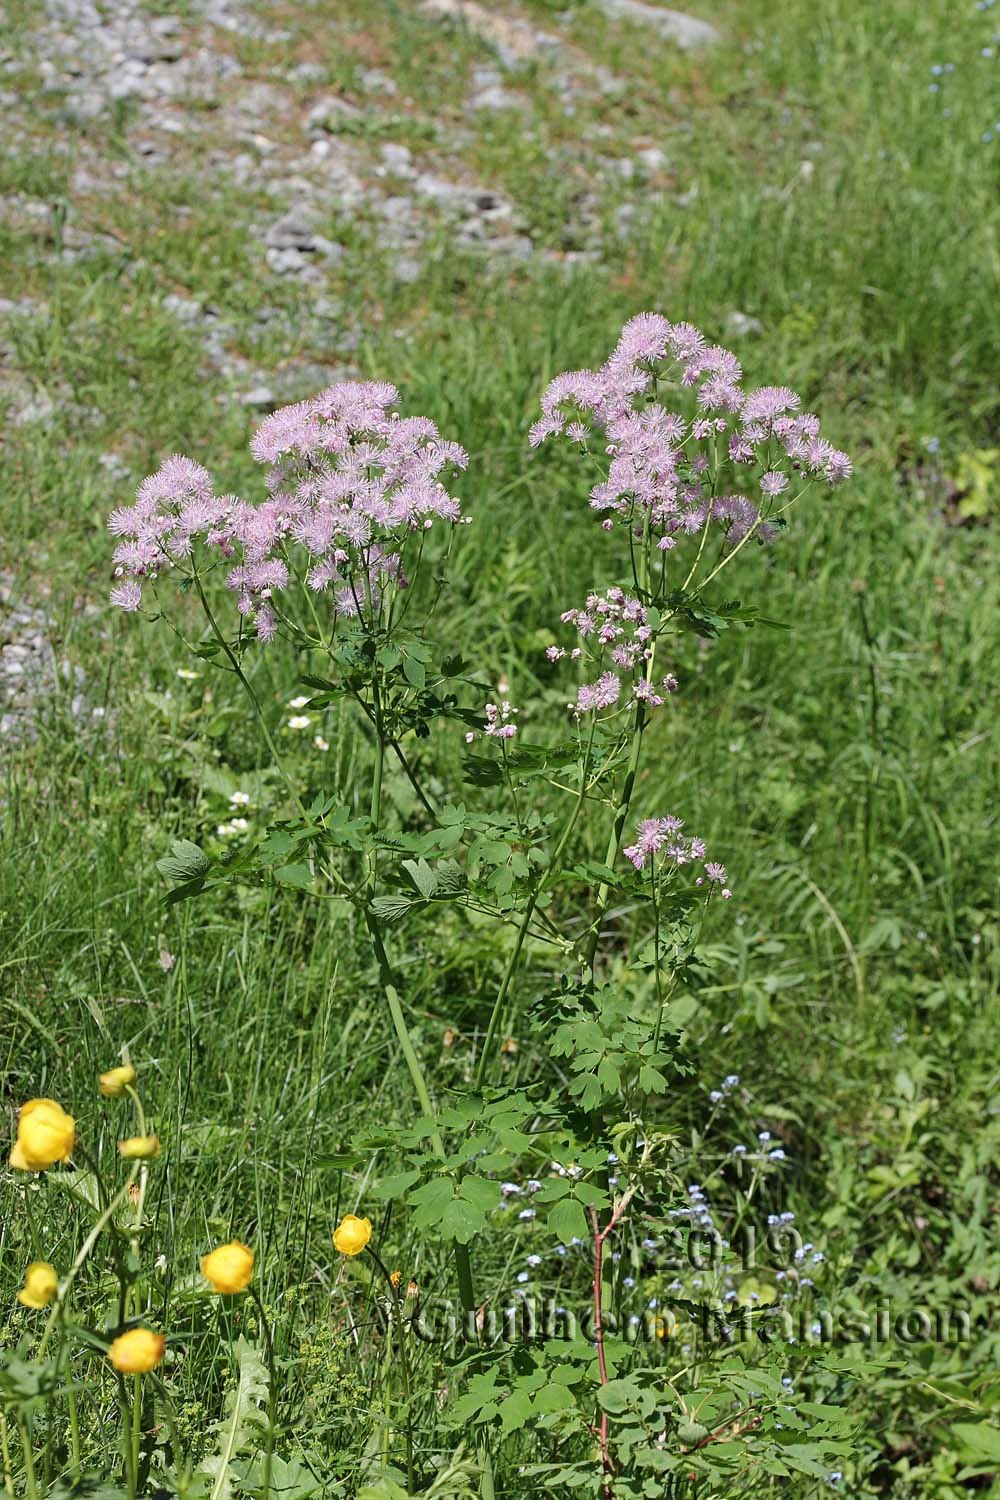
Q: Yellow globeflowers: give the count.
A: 7